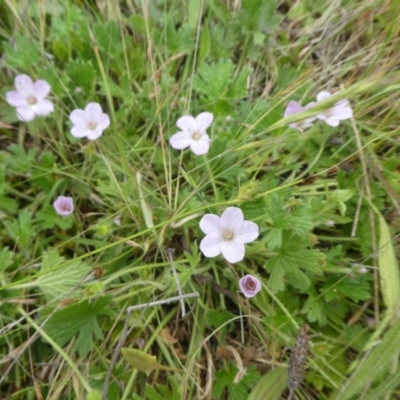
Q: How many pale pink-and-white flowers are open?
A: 6